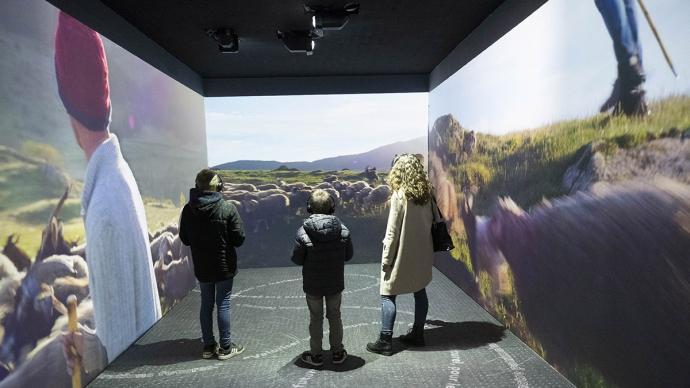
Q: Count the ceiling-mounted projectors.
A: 3